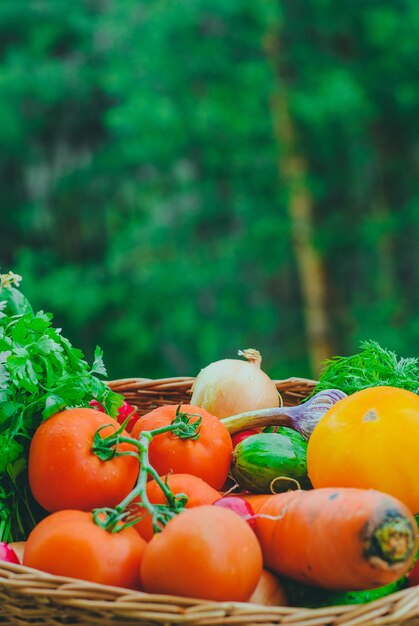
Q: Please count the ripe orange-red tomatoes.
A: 5